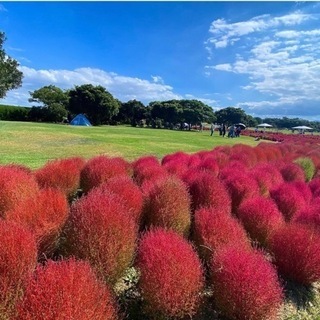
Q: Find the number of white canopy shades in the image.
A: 2